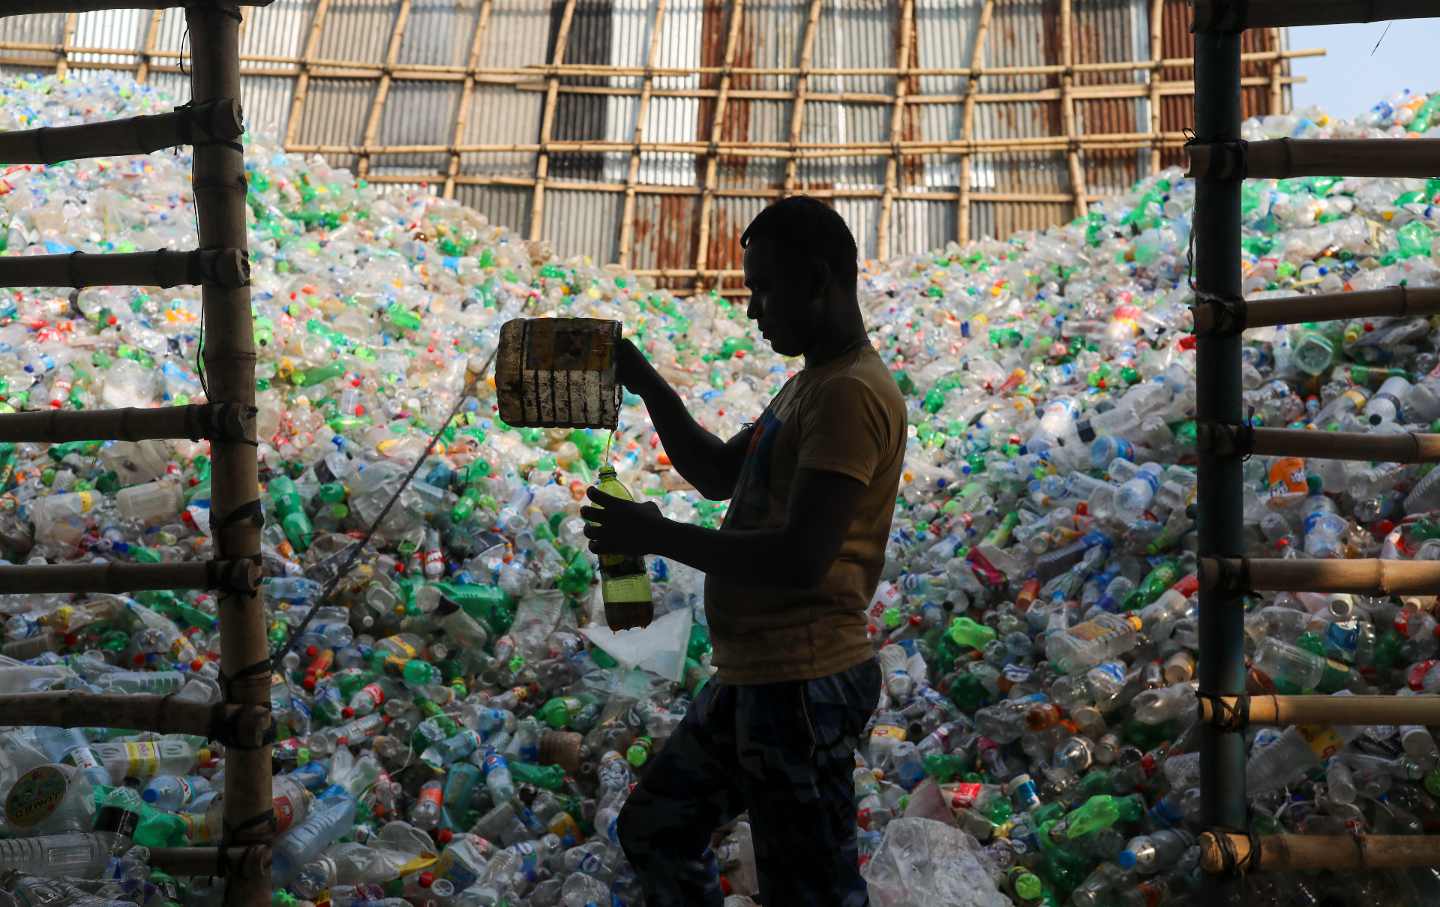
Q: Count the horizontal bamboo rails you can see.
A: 14